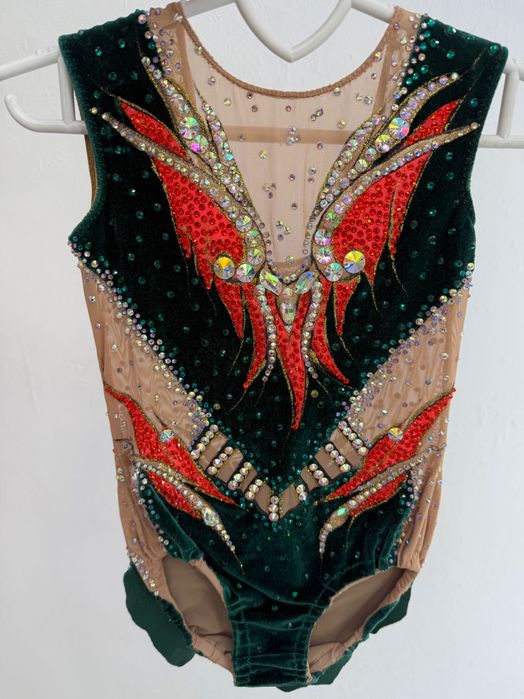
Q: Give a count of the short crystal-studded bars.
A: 9